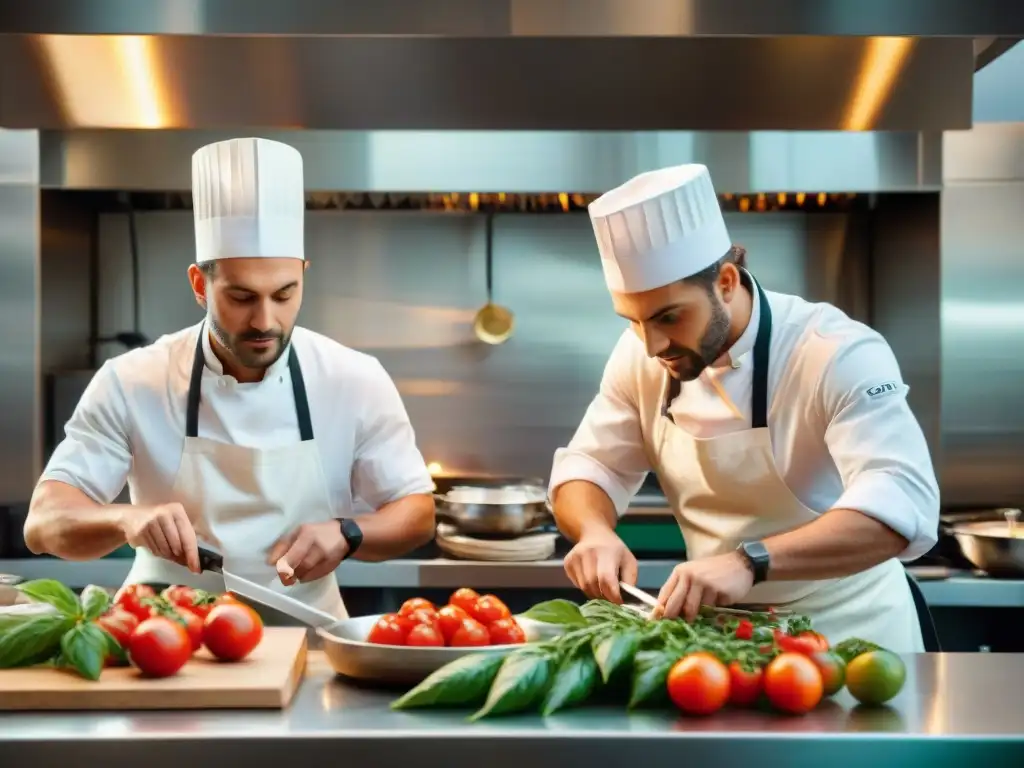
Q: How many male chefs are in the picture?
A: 2